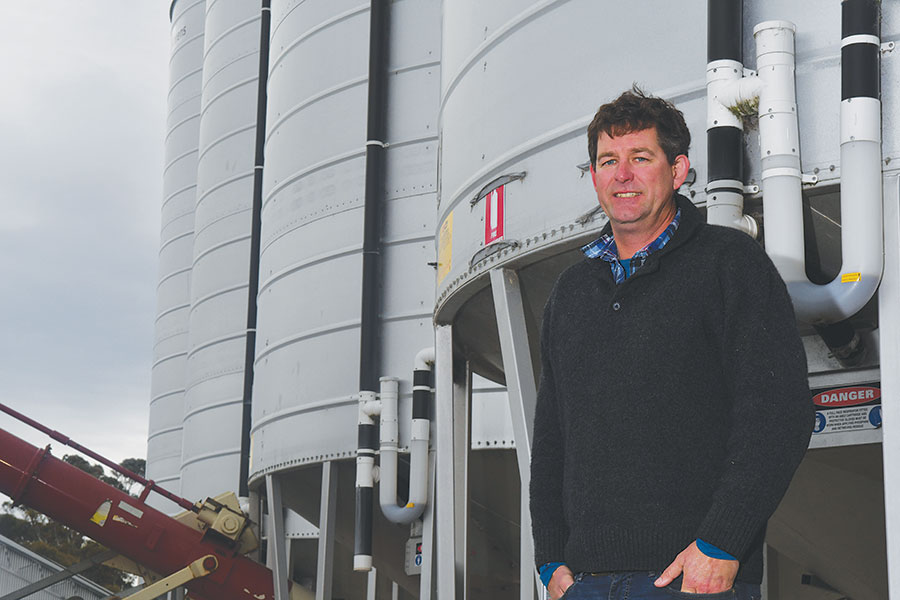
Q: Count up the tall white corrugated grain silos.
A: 4